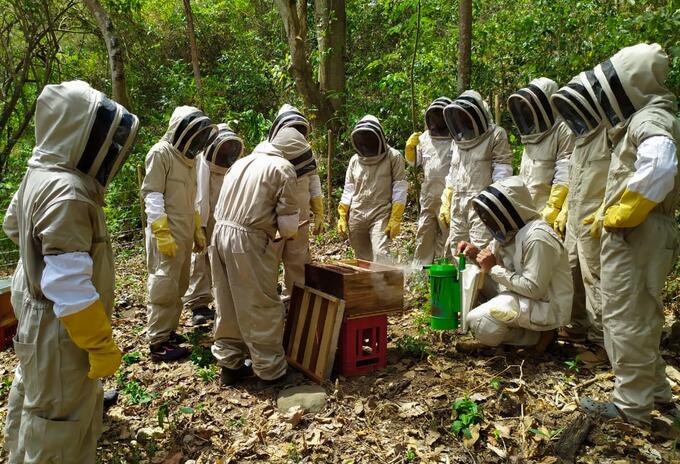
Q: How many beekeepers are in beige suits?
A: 12